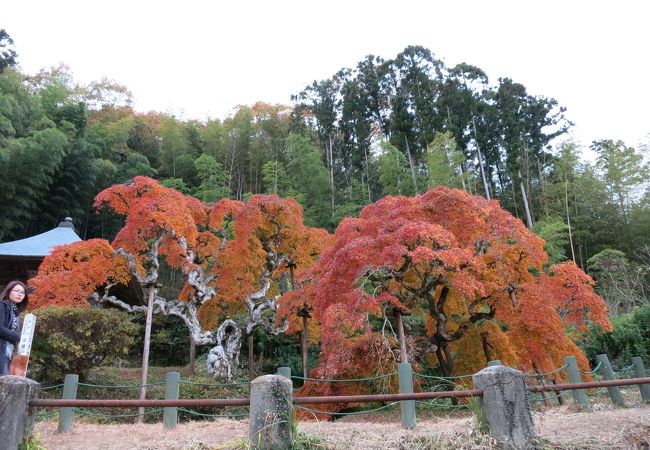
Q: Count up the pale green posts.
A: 8